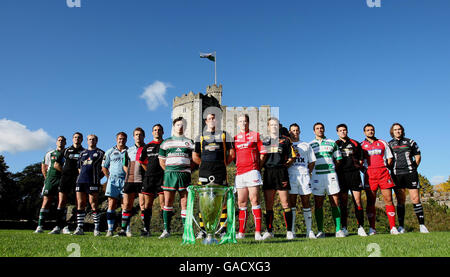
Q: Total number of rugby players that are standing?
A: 15